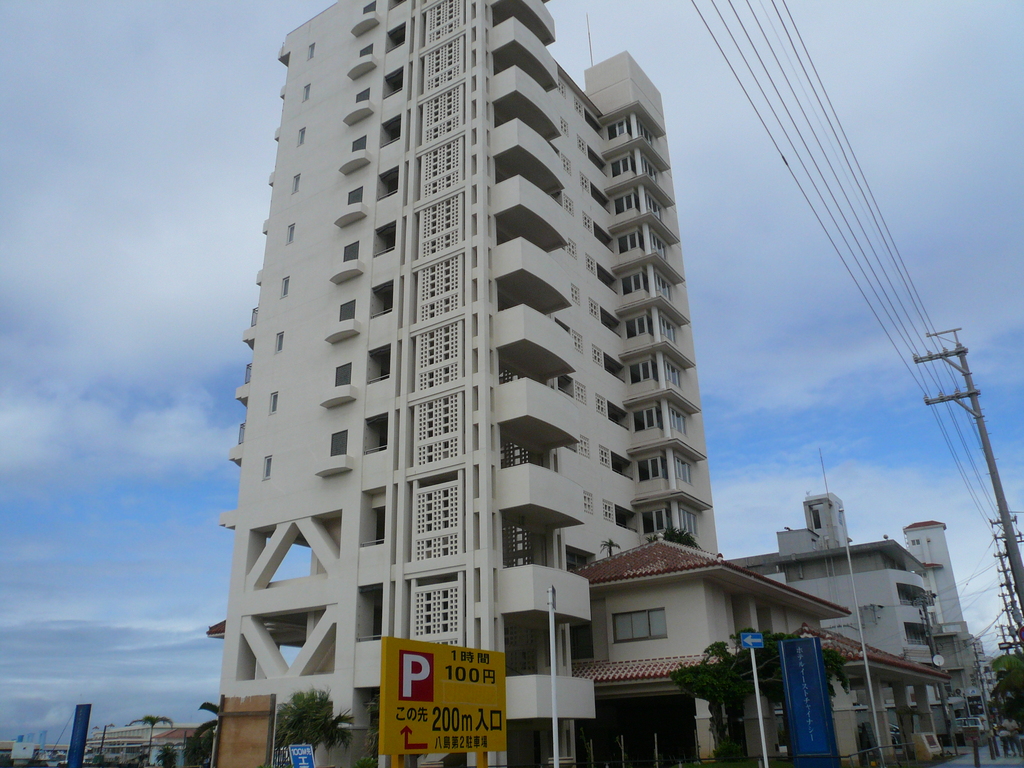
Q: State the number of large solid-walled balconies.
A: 11